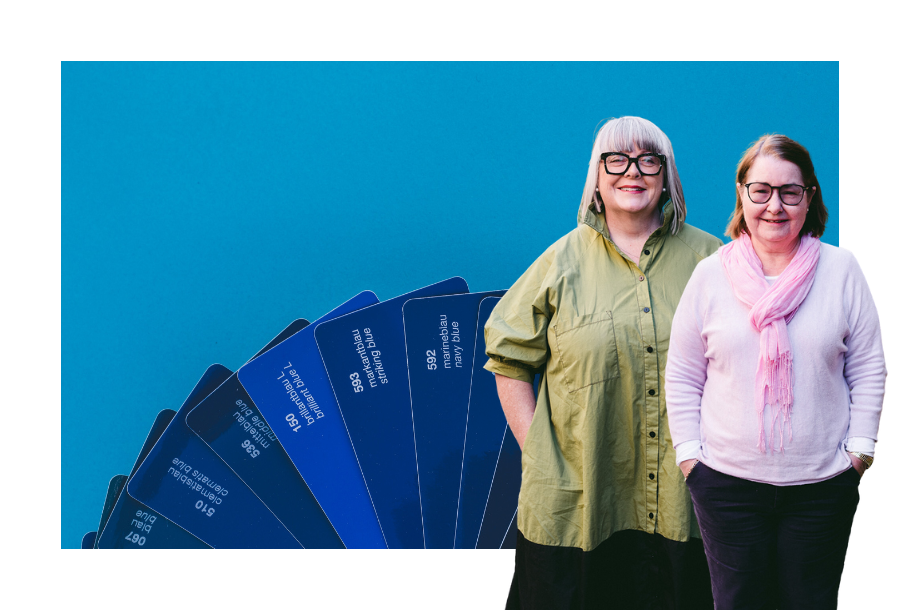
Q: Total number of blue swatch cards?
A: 11